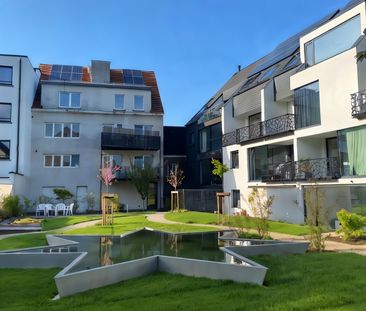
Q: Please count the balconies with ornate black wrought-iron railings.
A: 3